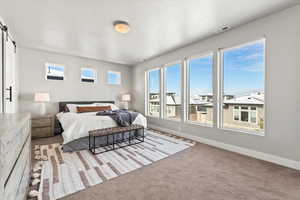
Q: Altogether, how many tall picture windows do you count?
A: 4